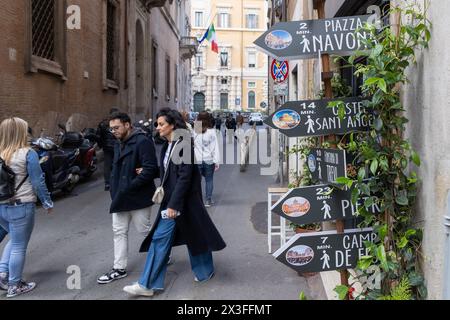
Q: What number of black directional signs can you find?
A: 5